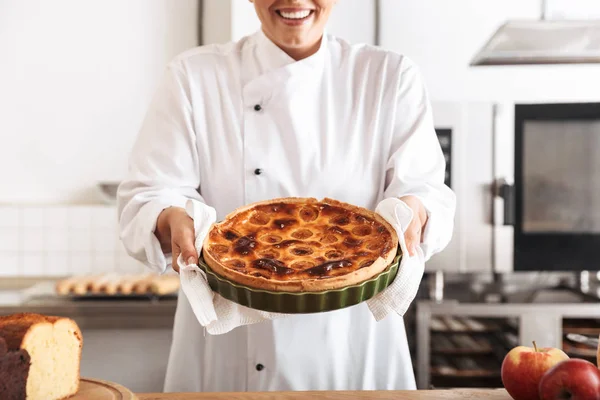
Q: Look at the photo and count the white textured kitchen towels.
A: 2